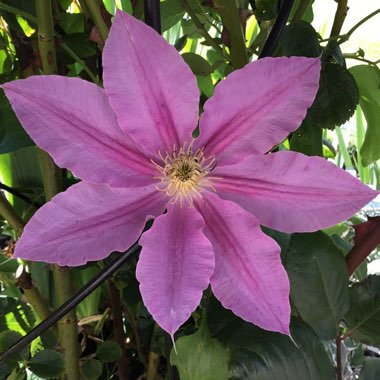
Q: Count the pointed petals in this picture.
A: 7